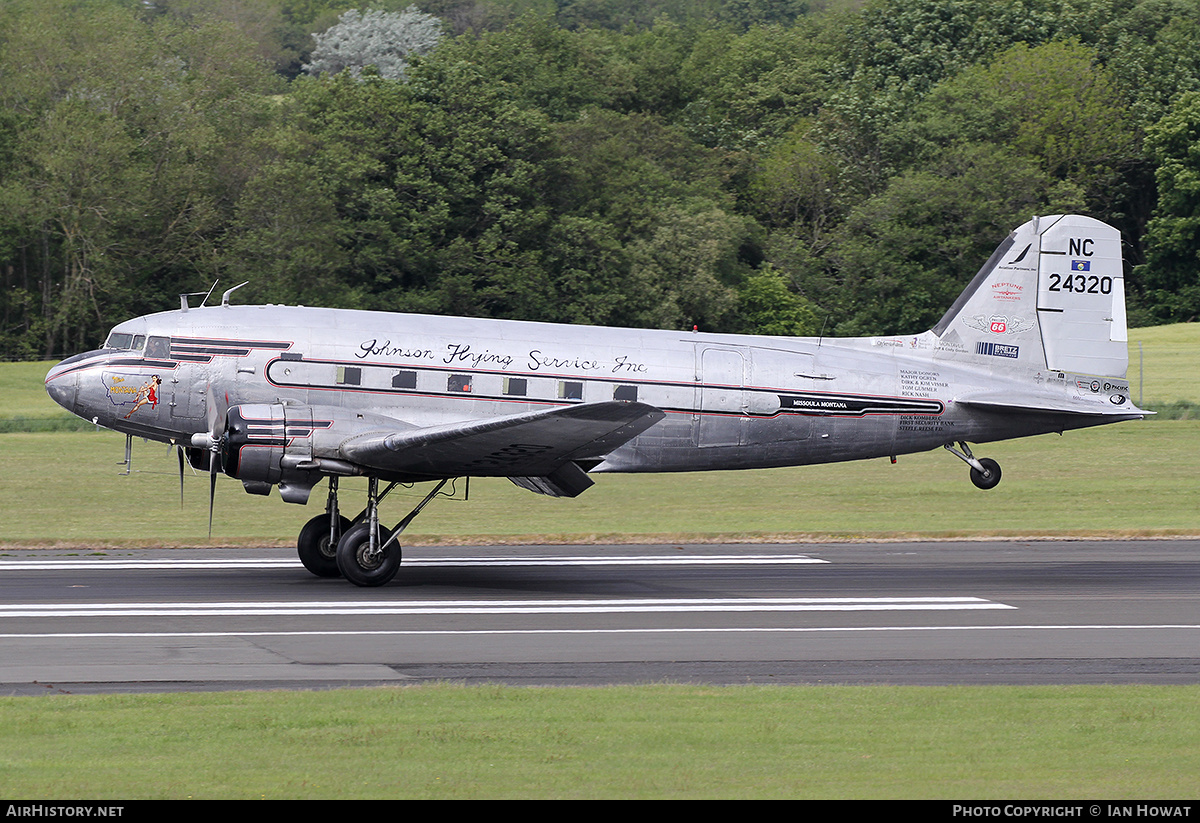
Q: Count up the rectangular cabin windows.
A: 6